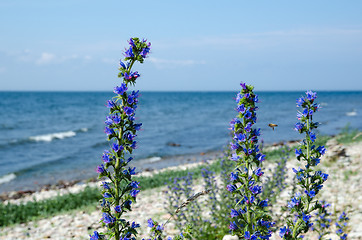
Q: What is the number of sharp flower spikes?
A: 3